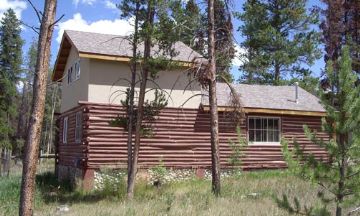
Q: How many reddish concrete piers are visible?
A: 2